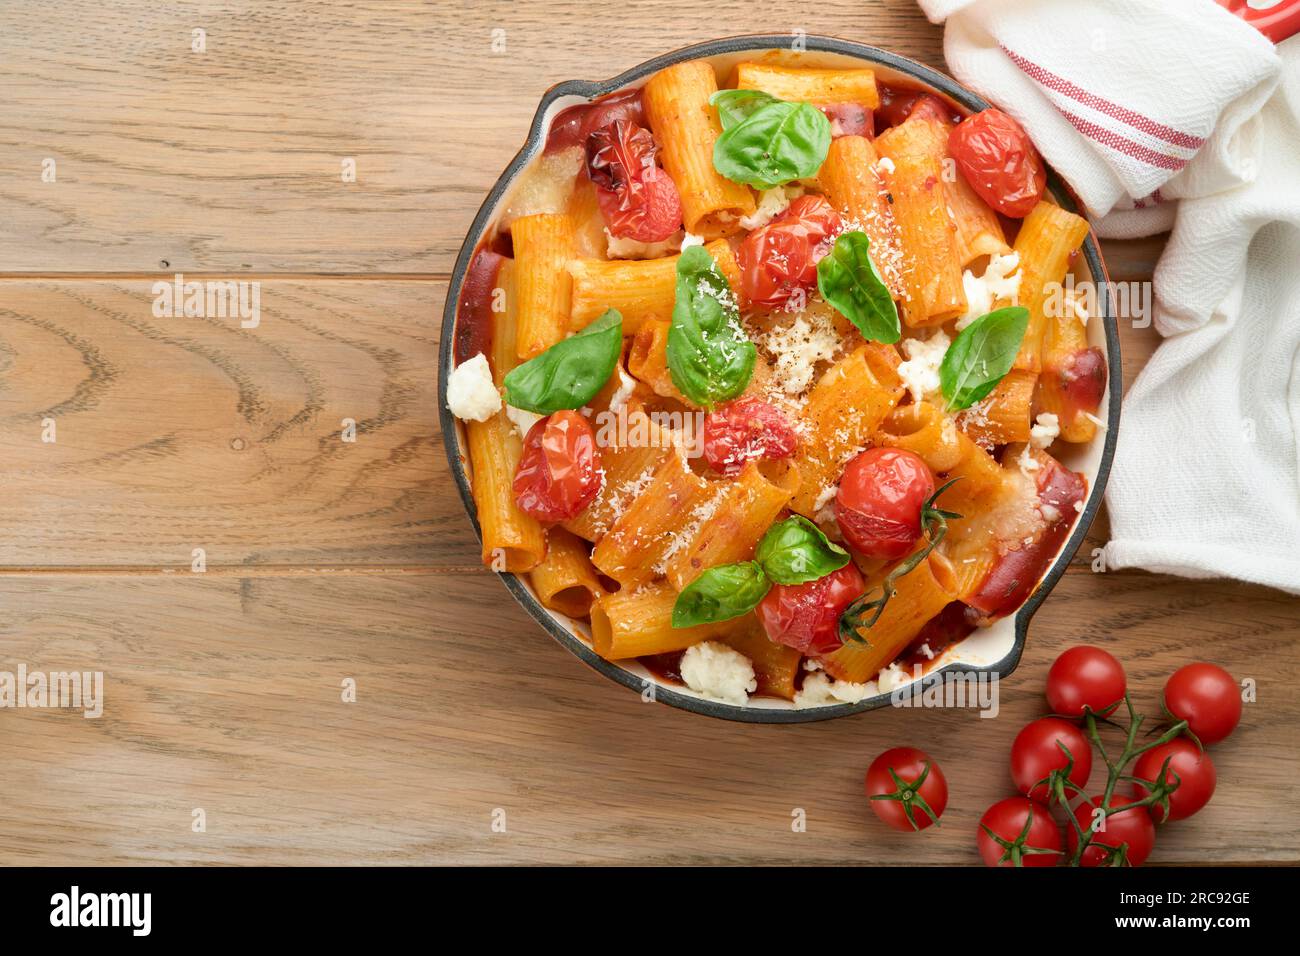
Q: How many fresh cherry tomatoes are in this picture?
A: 7